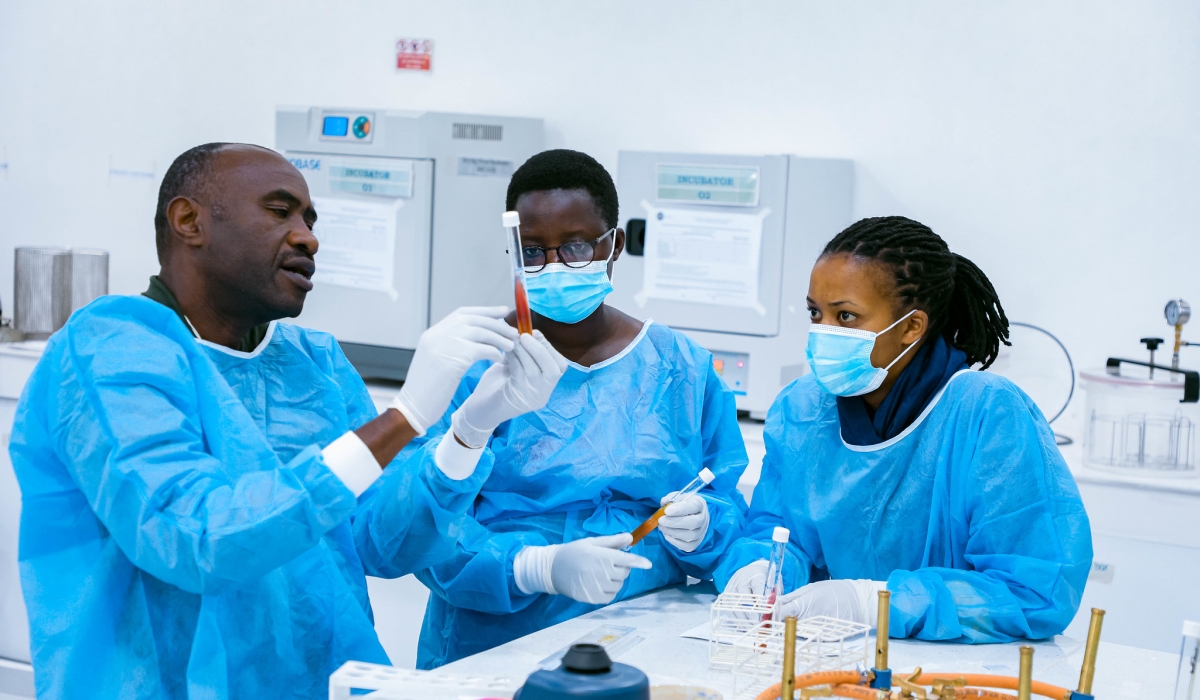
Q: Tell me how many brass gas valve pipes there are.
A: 4